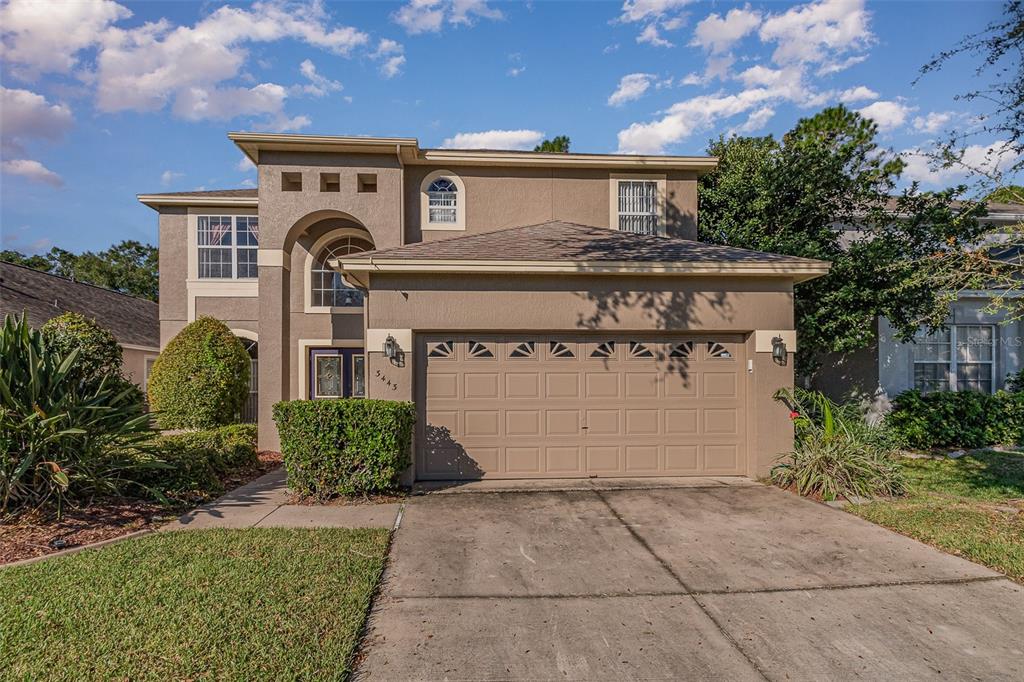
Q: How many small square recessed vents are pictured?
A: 3